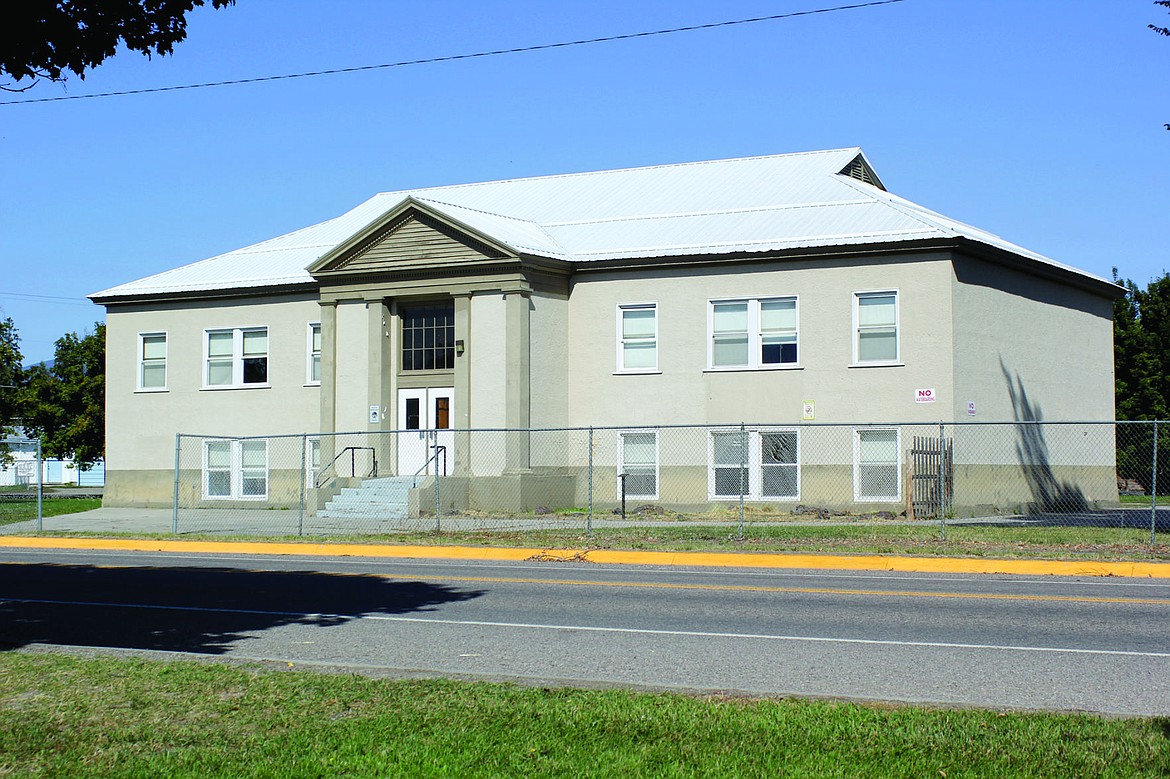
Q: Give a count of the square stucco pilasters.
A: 4